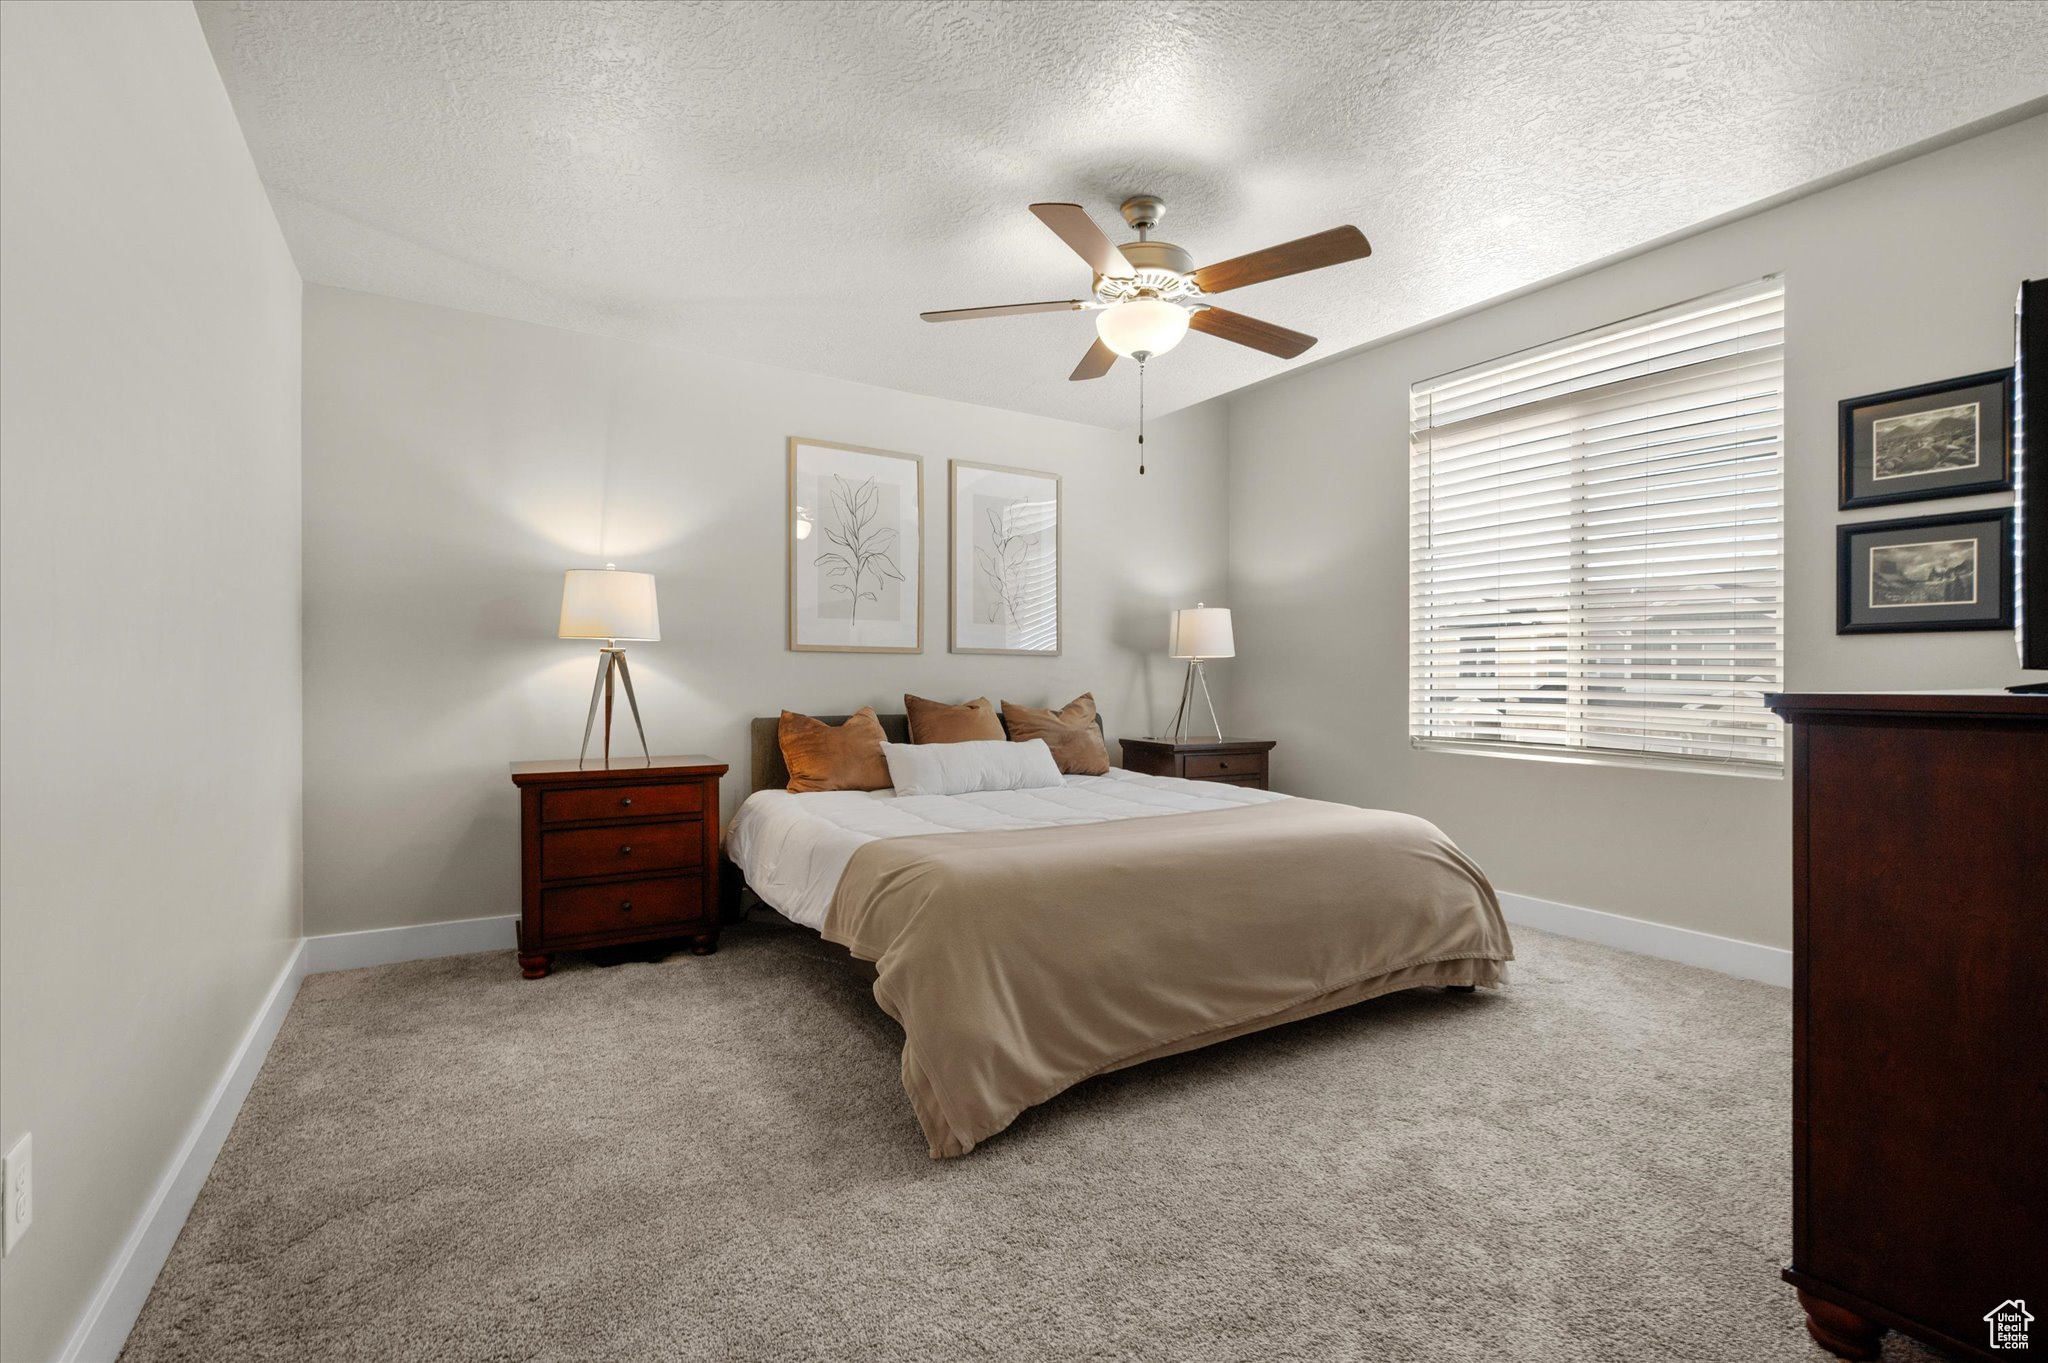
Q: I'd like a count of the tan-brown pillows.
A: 3